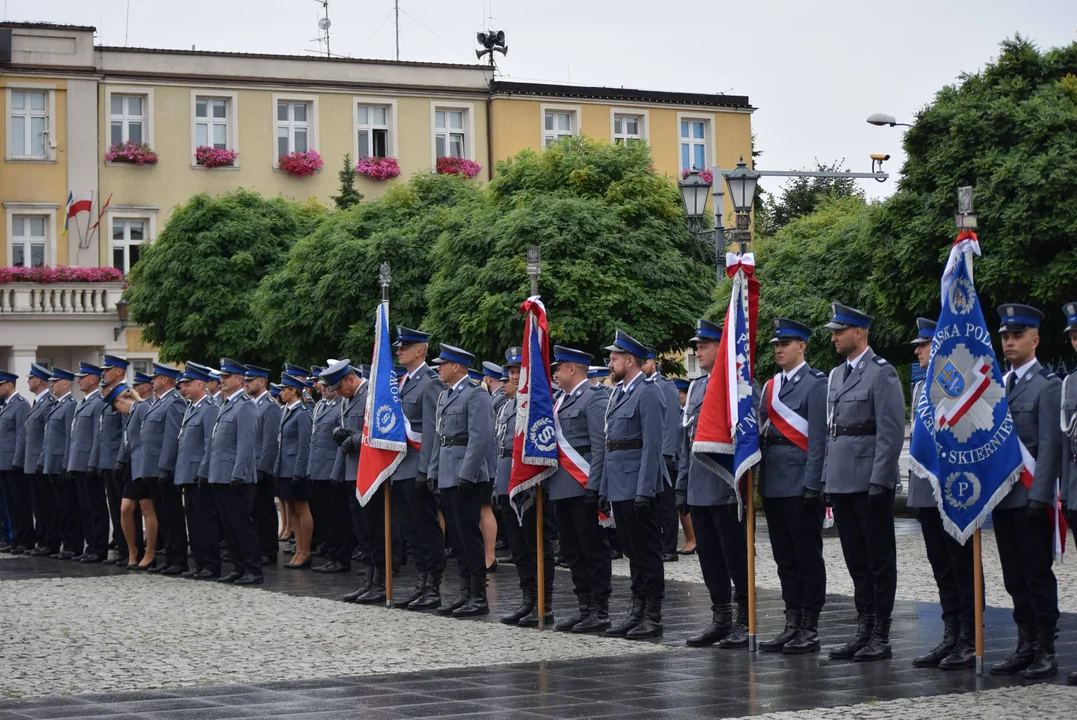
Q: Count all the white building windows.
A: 11